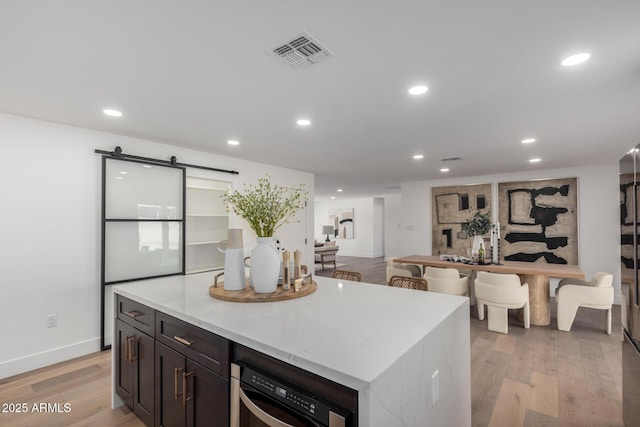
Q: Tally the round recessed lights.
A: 11